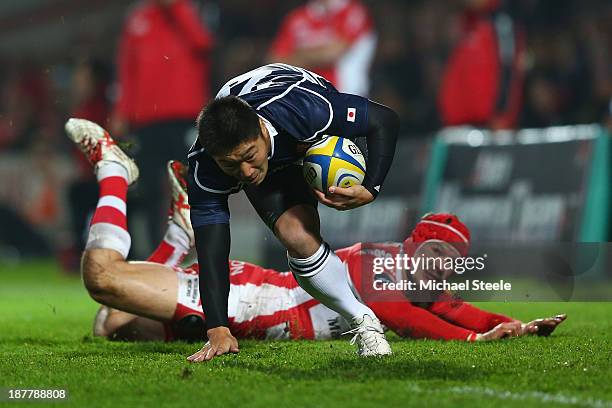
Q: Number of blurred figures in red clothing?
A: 3